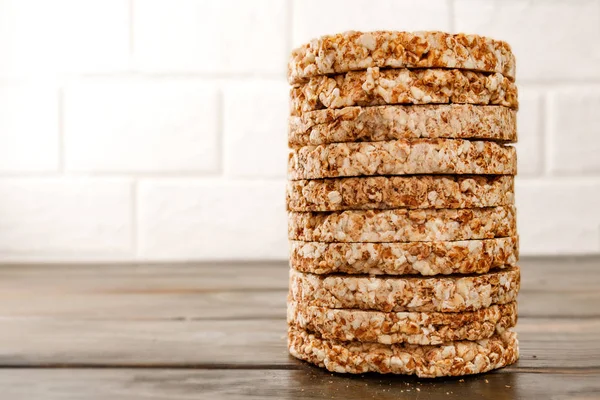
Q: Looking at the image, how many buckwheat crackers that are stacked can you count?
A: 10